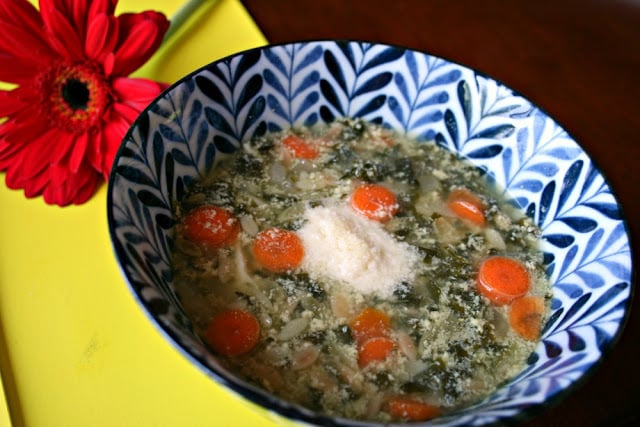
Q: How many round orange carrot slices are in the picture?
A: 11